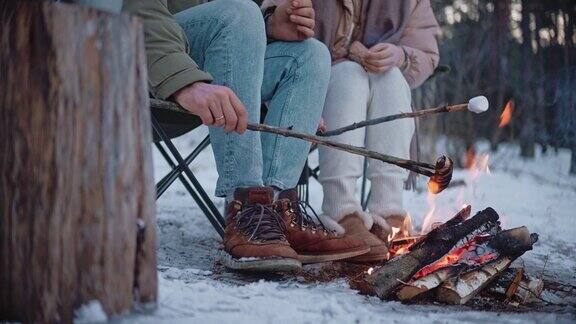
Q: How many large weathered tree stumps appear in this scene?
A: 1